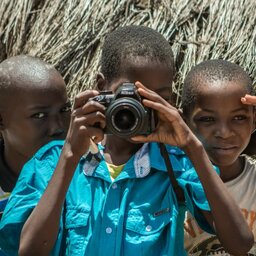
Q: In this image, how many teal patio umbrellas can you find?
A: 0